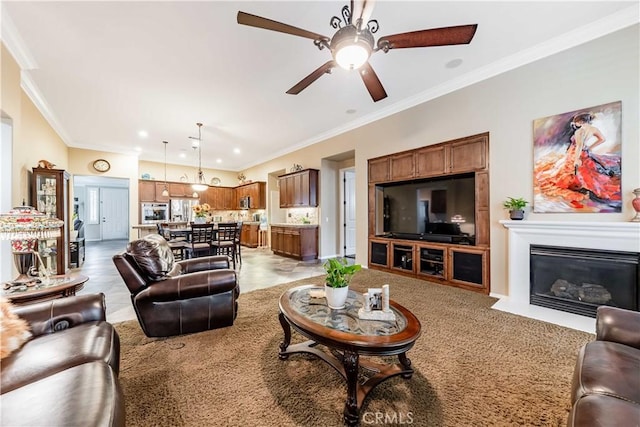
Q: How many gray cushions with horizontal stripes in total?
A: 0